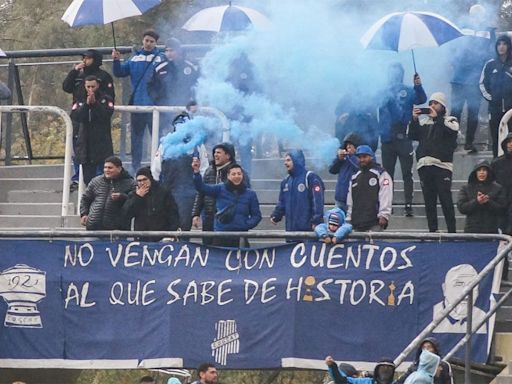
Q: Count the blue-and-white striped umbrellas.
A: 3